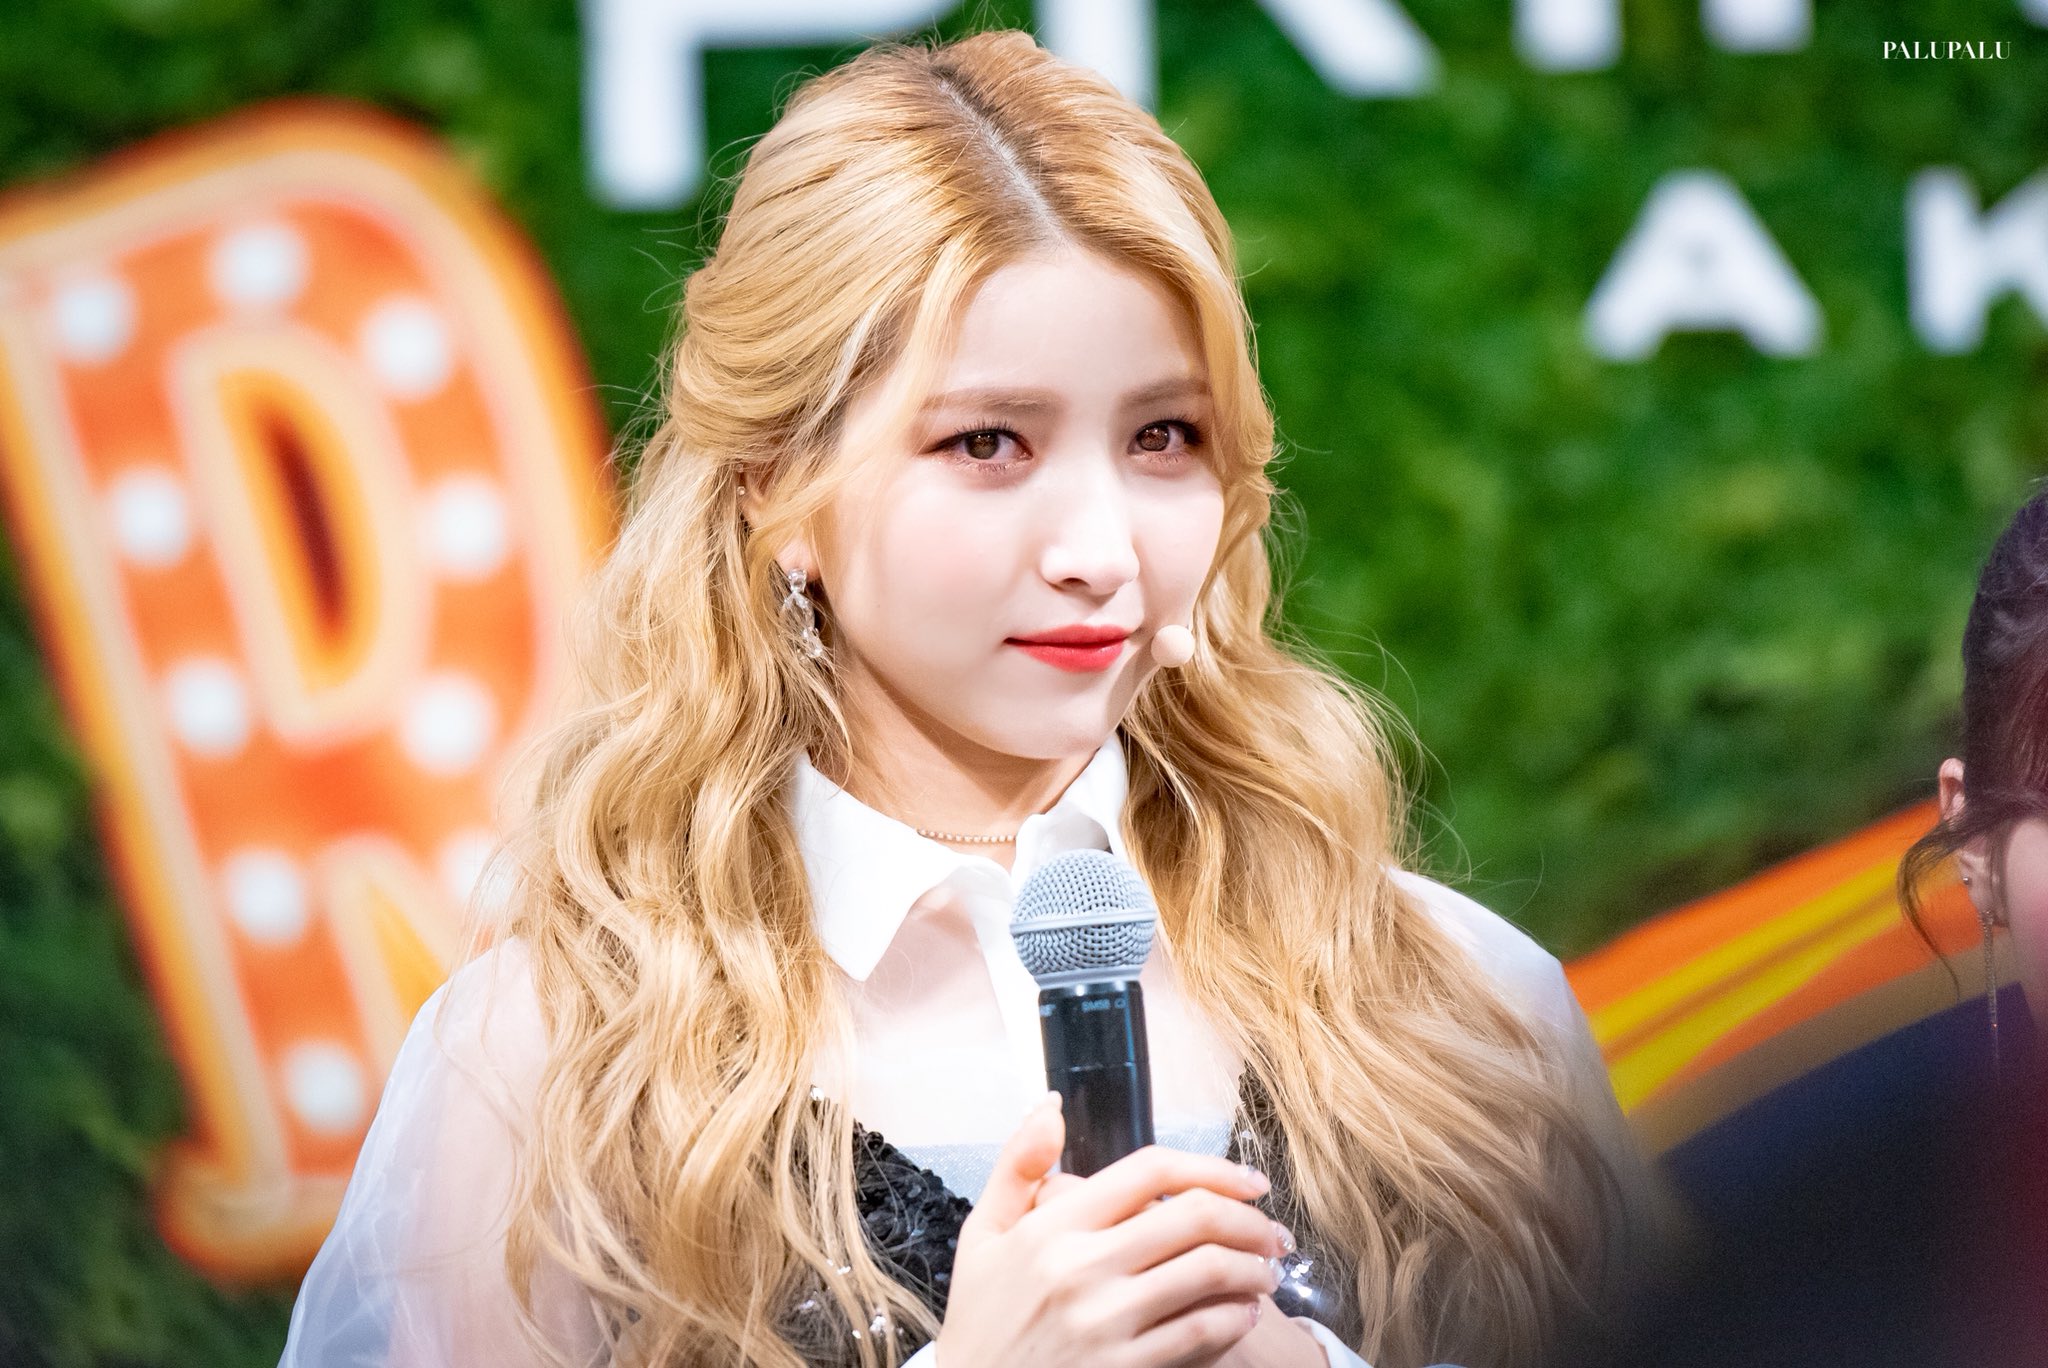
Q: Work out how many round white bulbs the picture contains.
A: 10